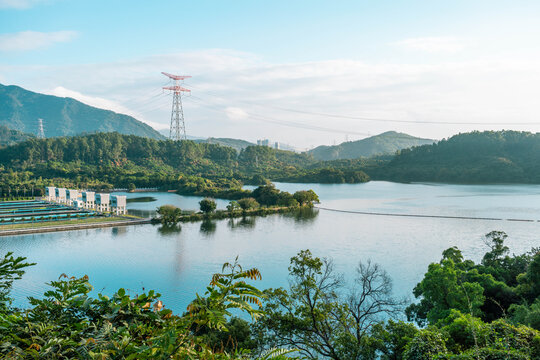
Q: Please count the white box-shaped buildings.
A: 6